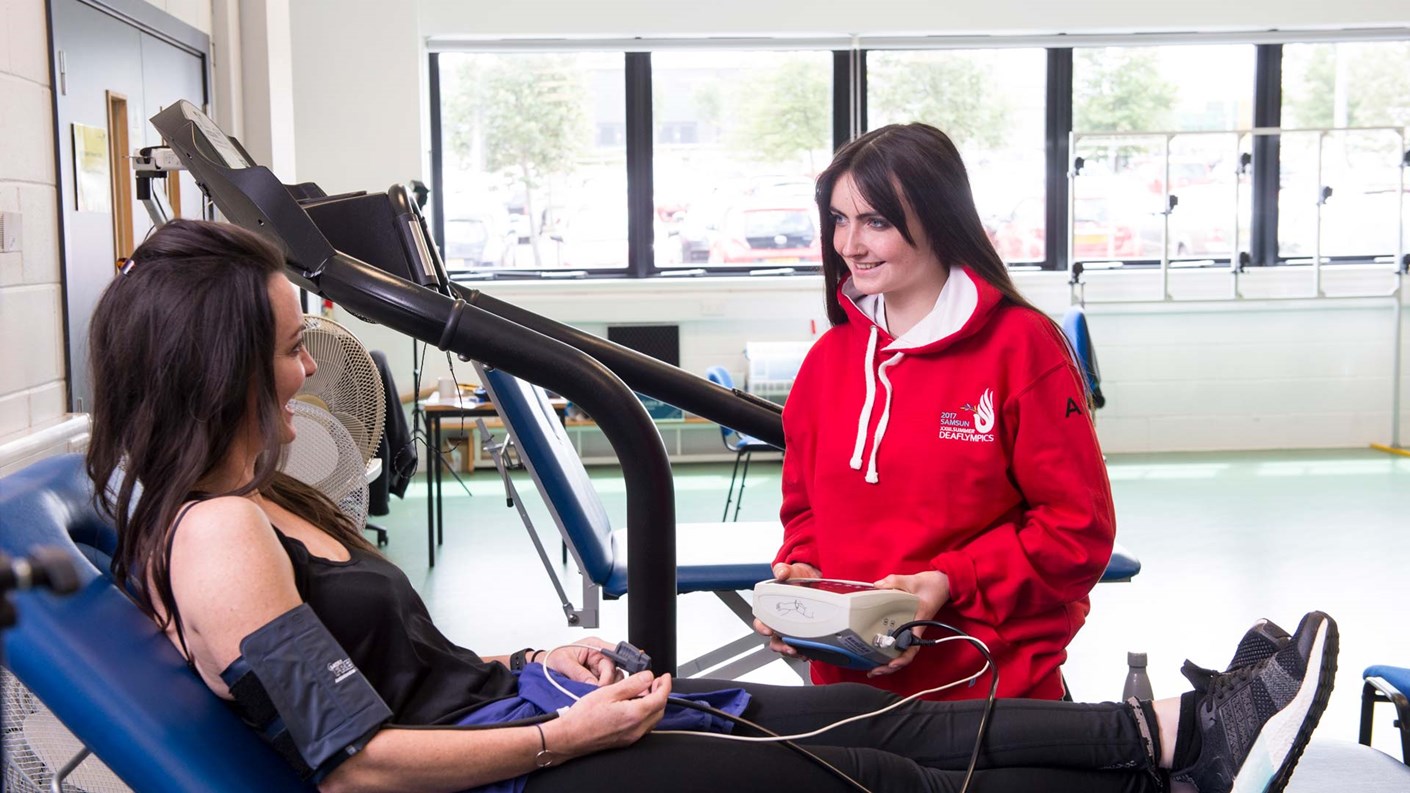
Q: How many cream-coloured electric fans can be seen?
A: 2